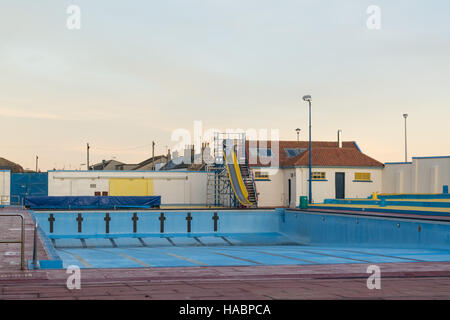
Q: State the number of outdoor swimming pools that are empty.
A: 1